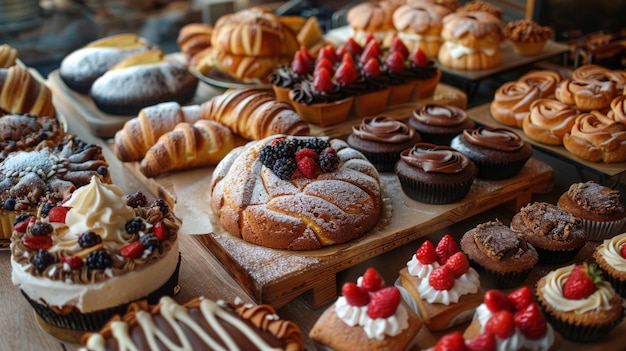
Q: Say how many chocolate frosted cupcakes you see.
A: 4